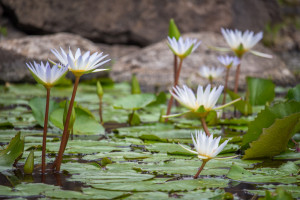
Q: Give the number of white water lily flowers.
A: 8